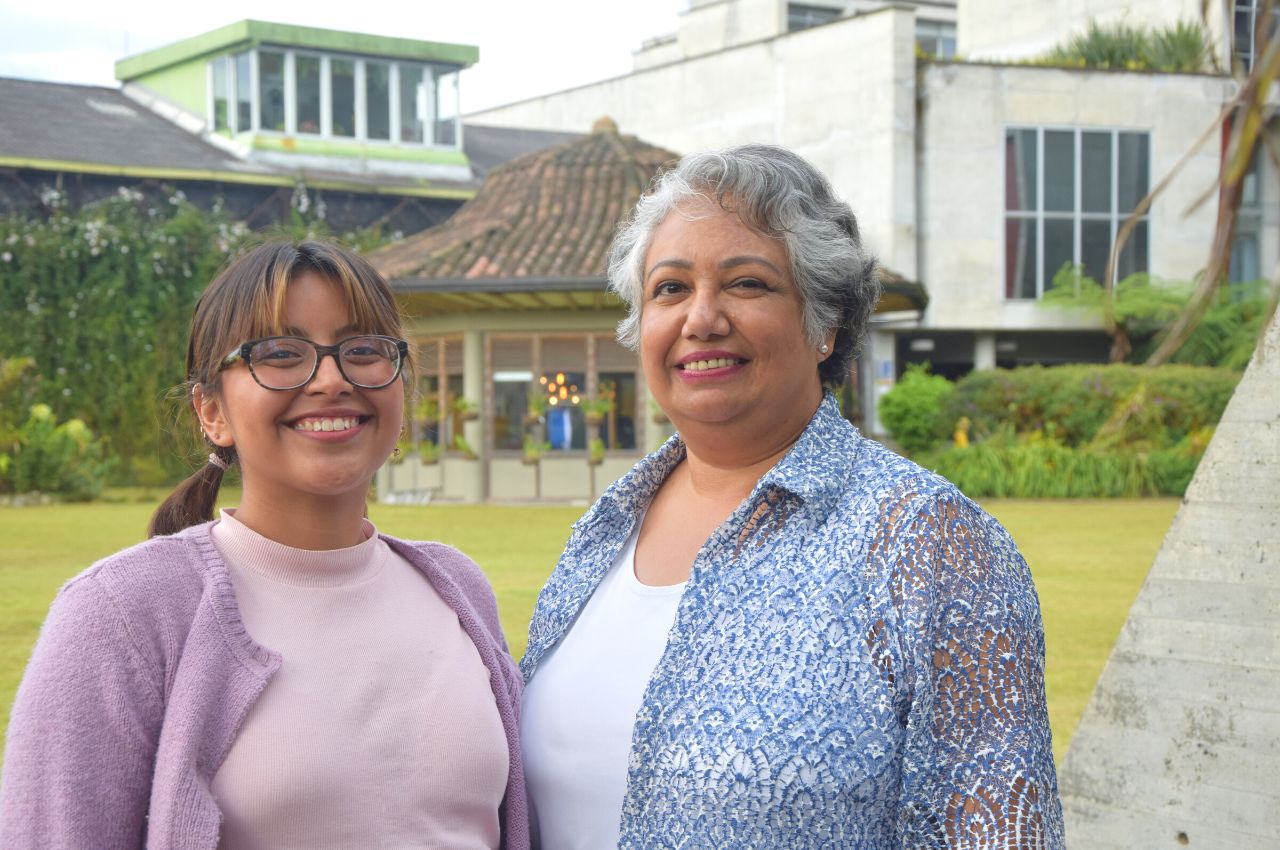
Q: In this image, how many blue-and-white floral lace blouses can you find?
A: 1